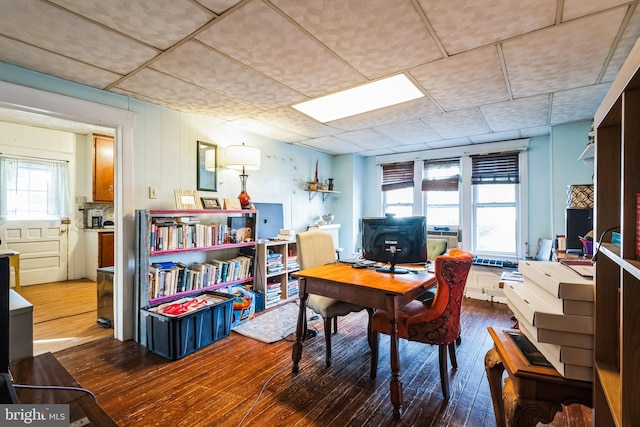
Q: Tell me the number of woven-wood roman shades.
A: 3